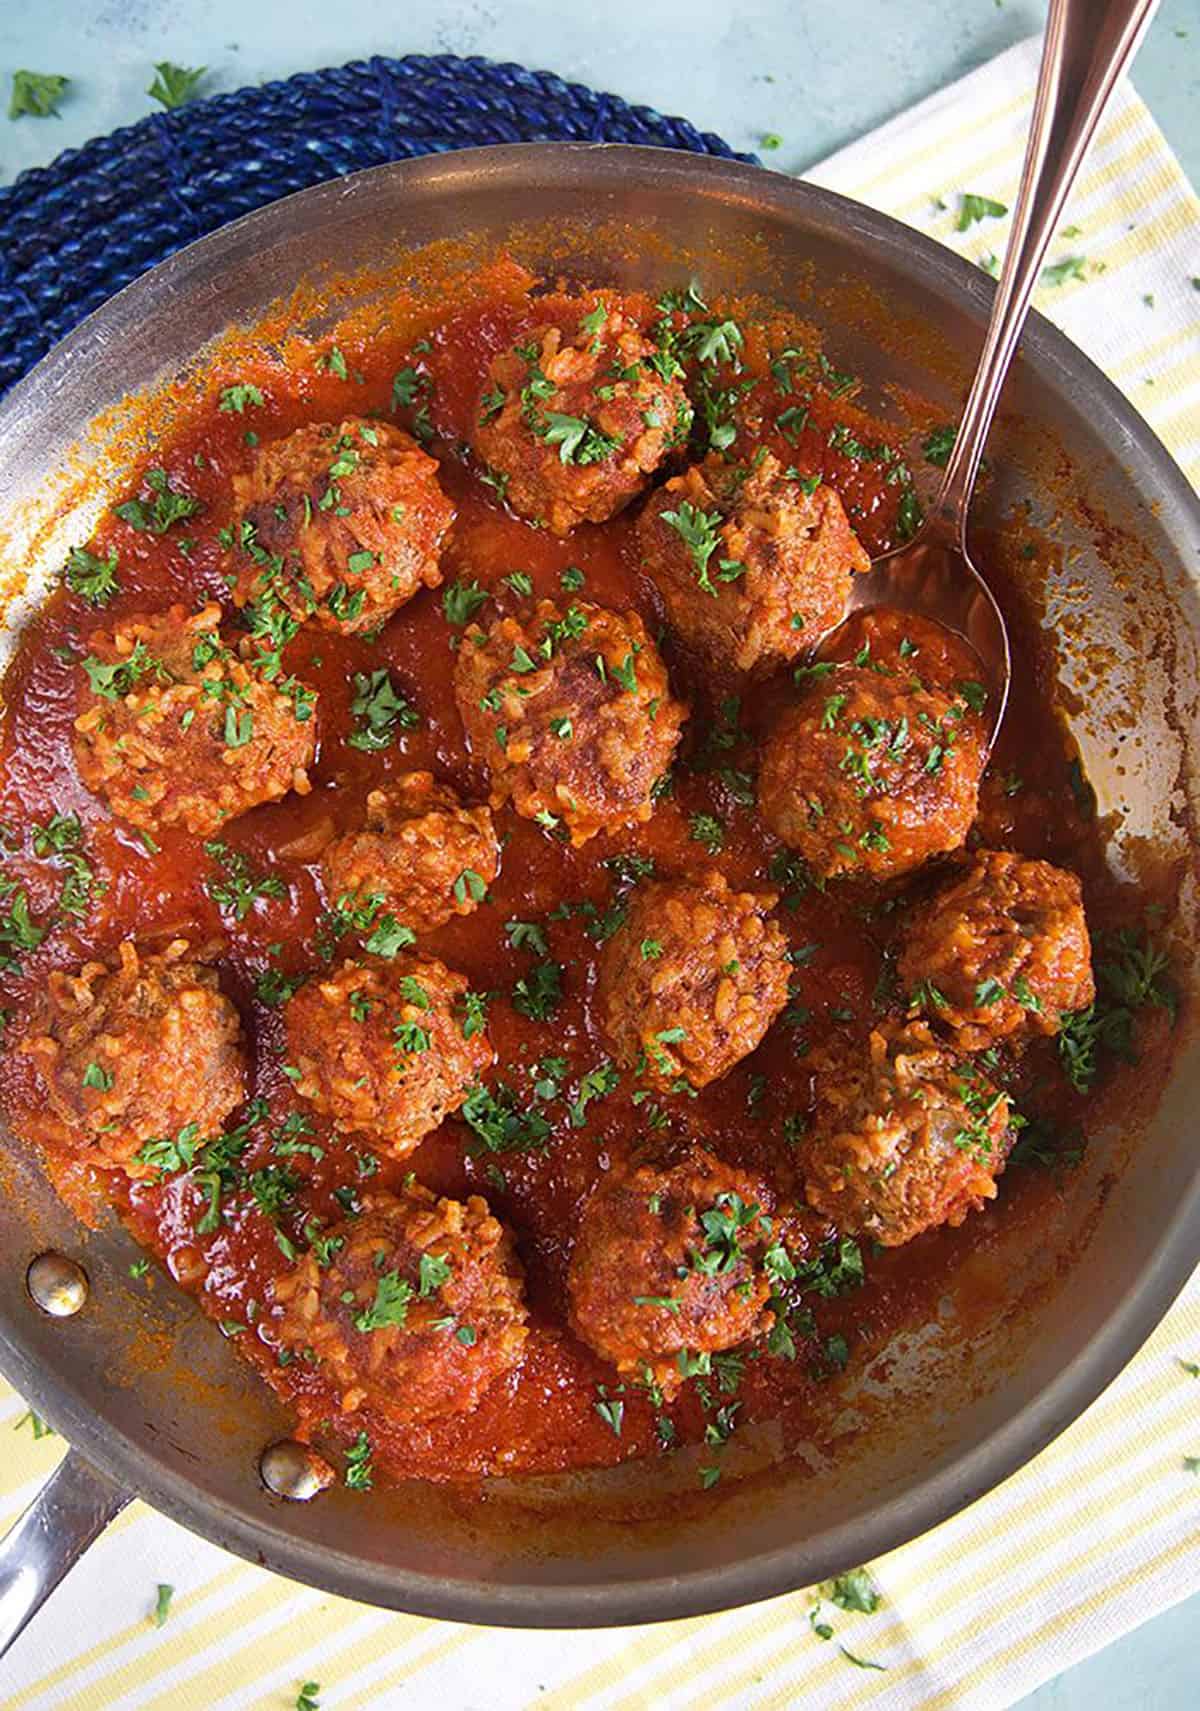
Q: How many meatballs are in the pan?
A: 14